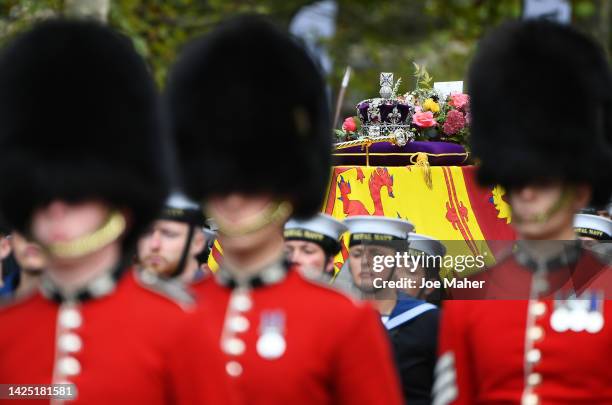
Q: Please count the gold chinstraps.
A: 3